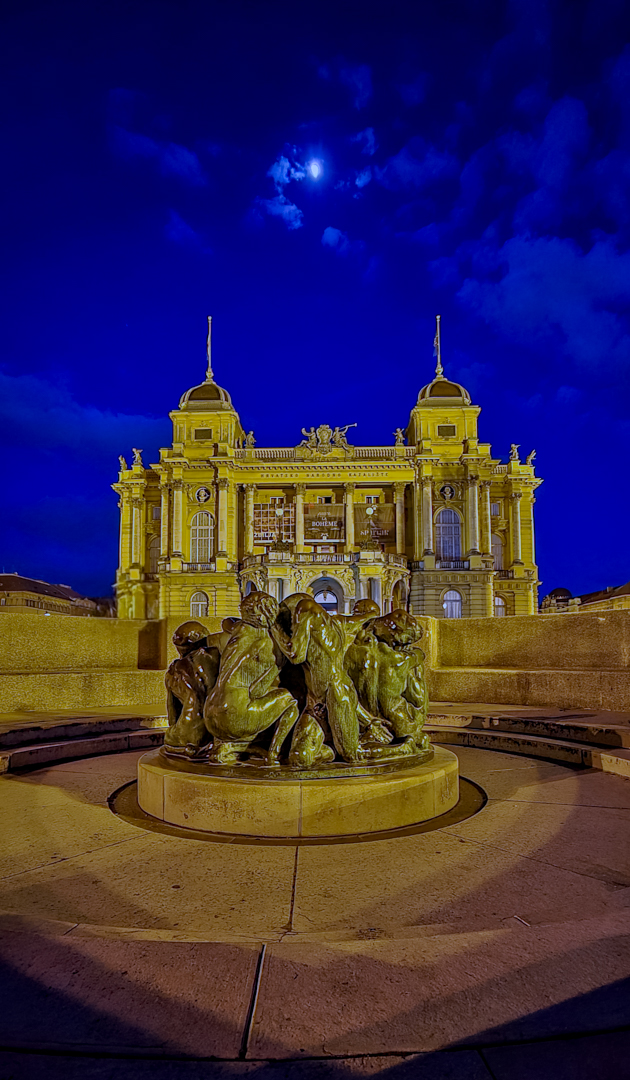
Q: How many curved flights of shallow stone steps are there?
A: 2